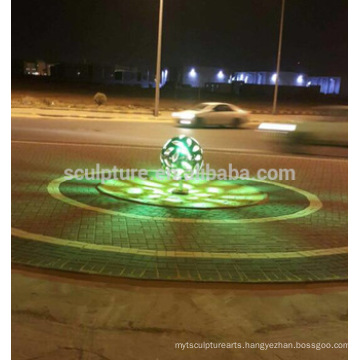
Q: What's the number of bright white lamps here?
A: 4